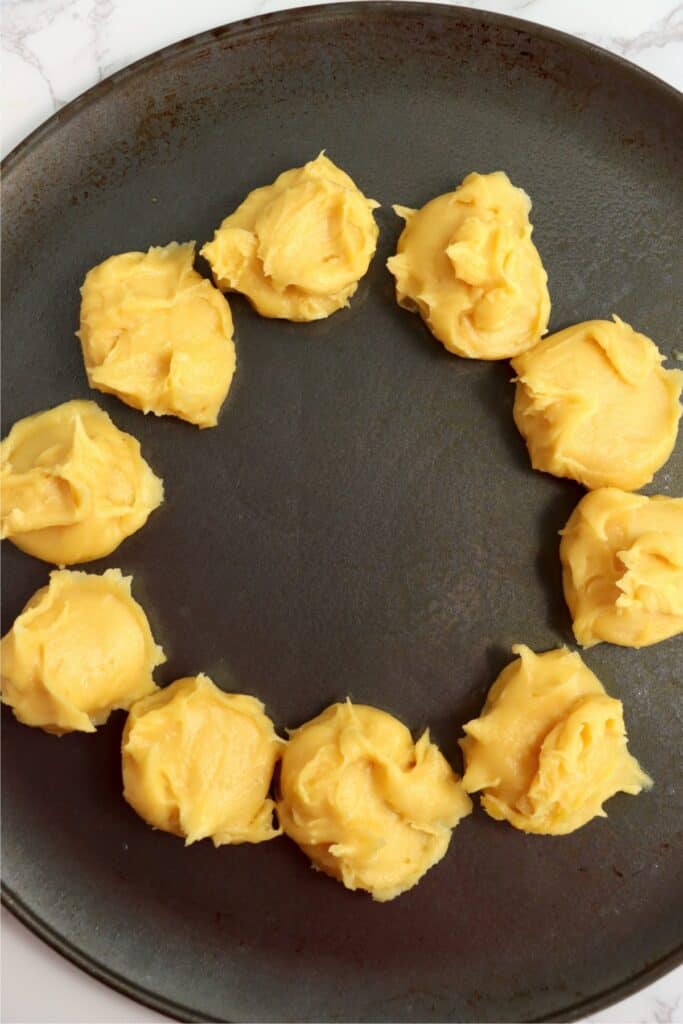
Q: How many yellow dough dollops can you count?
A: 10